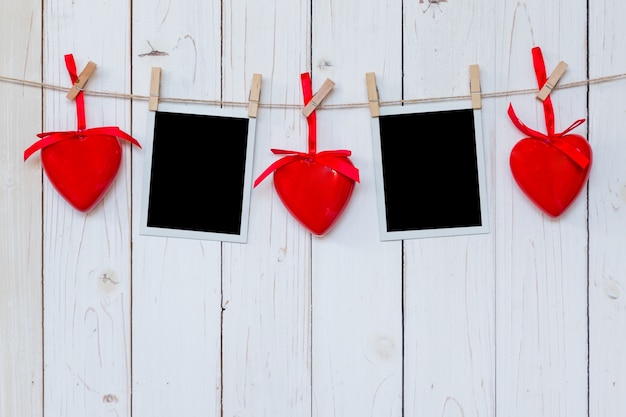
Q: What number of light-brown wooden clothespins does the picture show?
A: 7